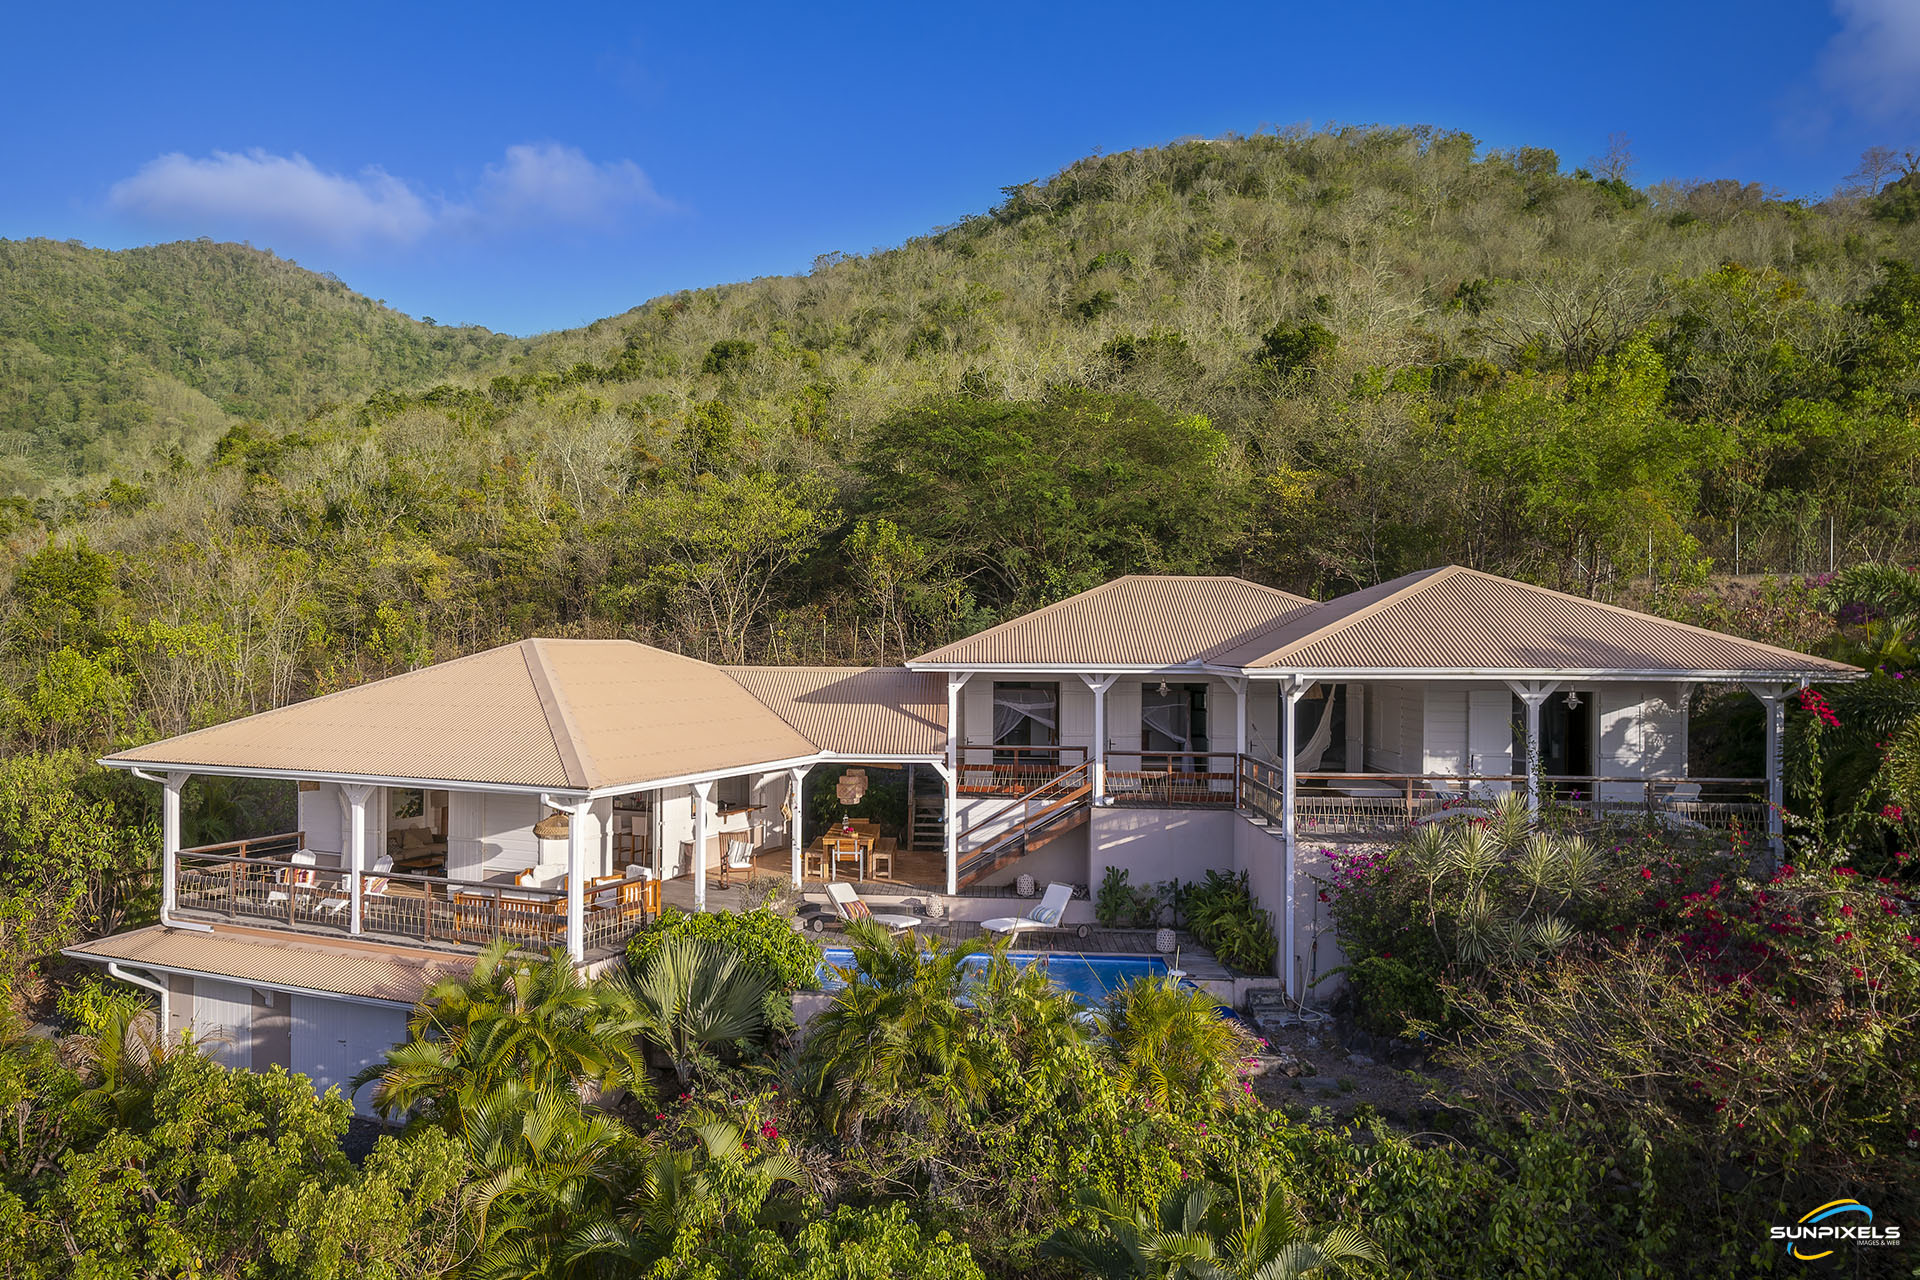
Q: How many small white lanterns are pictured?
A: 3